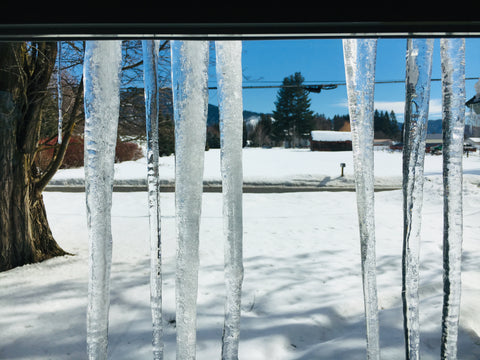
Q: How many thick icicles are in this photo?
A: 6